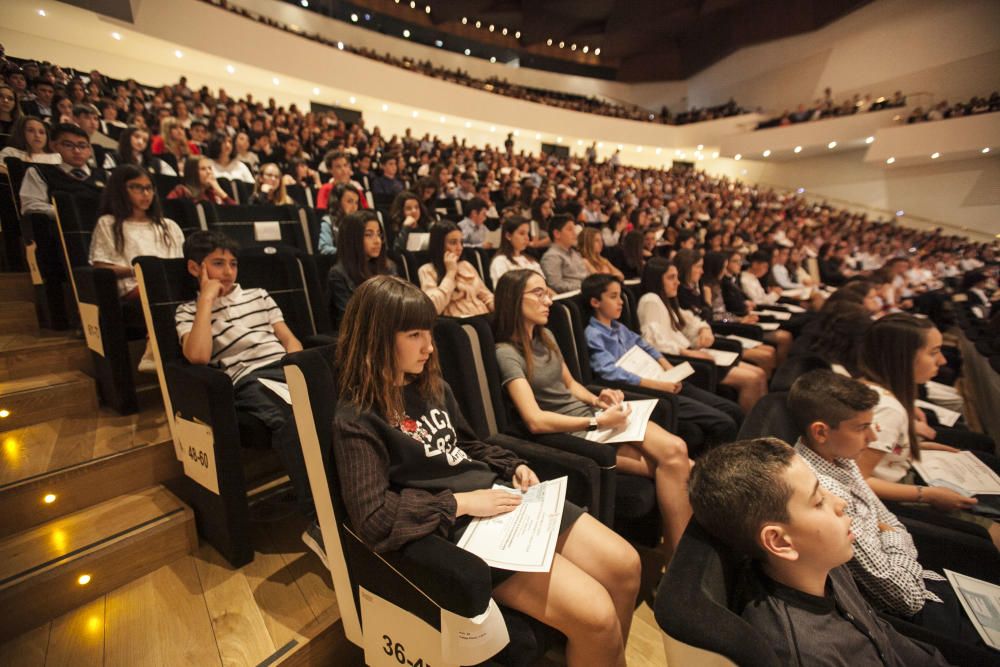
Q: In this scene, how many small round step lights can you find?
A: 3